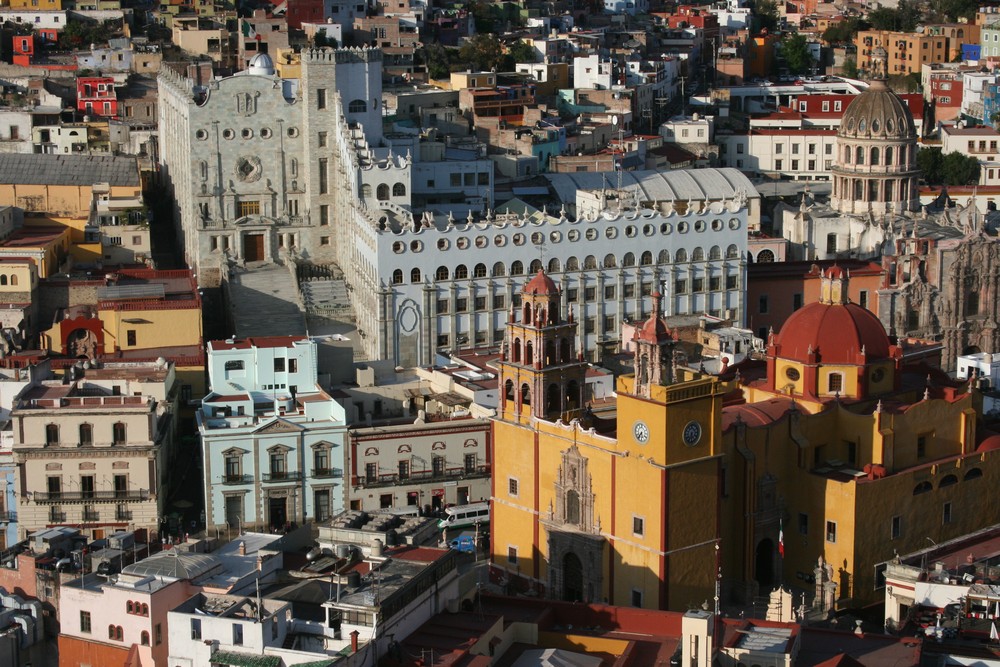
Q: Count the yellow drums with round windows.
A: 1